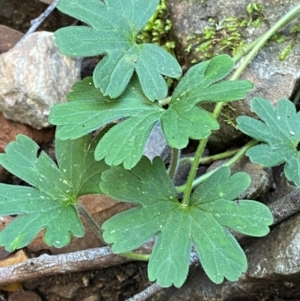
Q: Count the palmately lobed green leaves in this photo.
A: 5